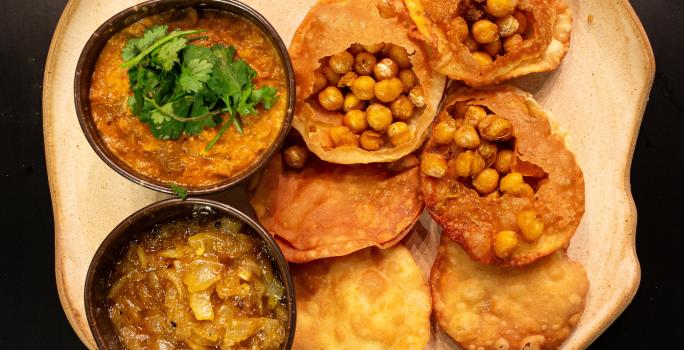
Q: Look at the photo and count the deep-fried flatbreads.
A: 6